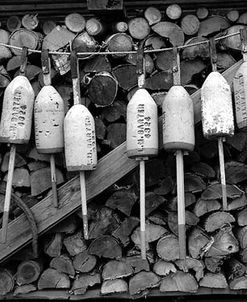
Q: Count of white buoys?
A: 7